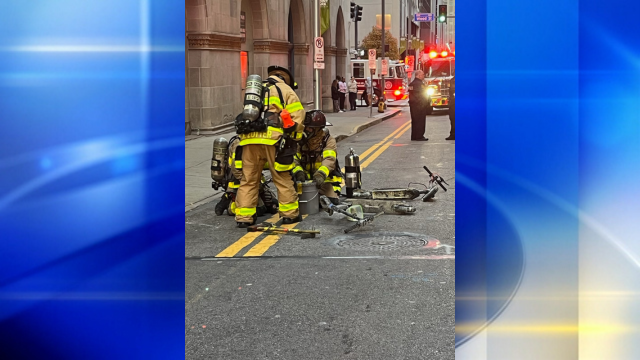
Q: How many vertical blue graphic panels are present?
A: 2